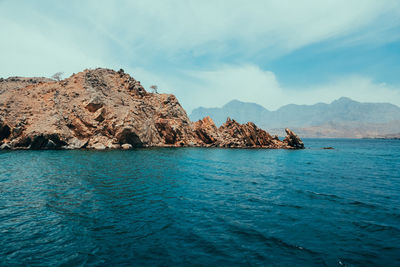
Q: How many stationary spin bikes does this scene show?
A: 0